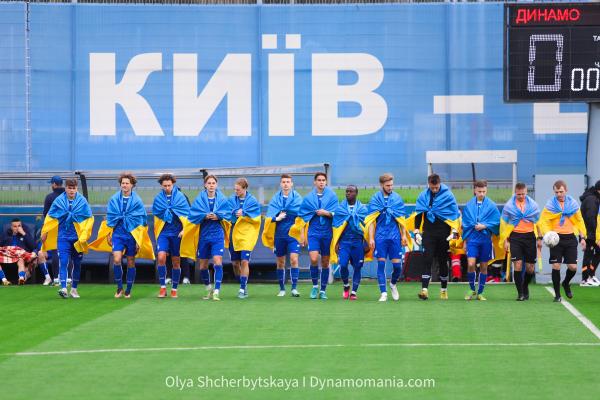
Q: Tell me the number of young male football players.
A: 11